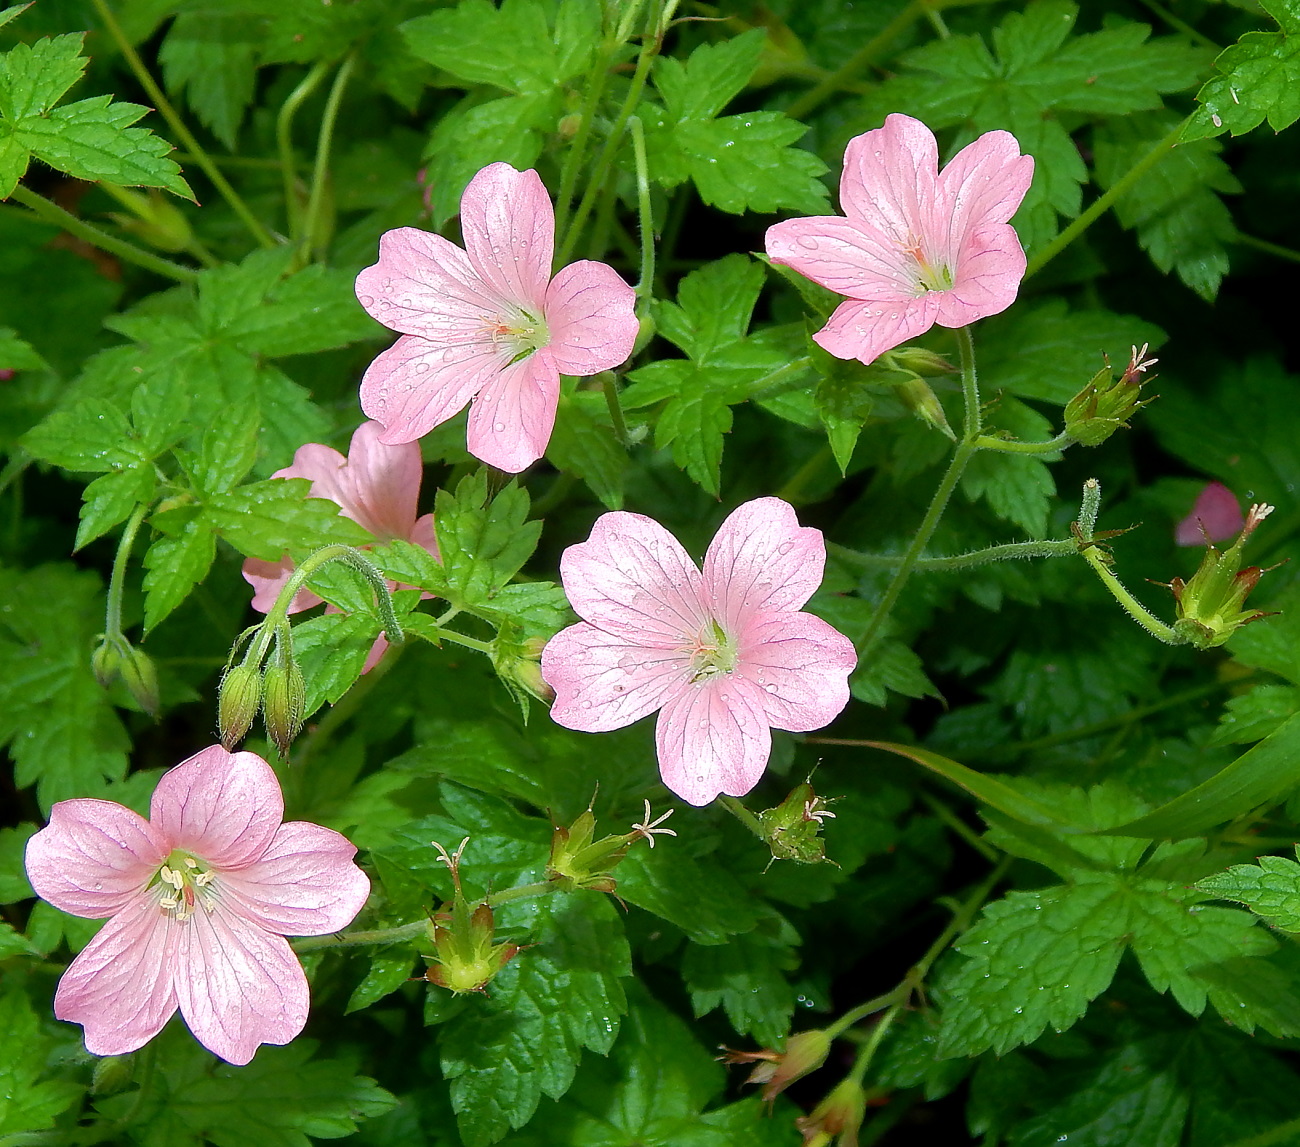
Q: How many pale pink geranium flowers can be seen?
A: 5